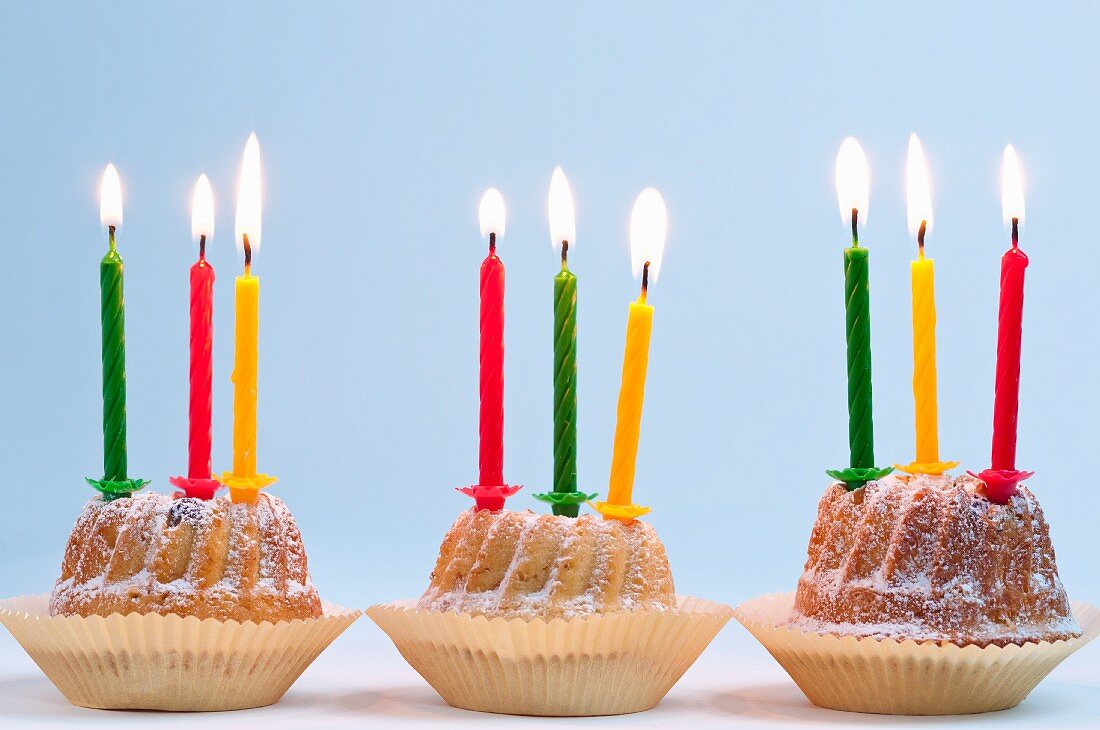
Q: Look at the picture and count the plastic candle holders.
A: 9